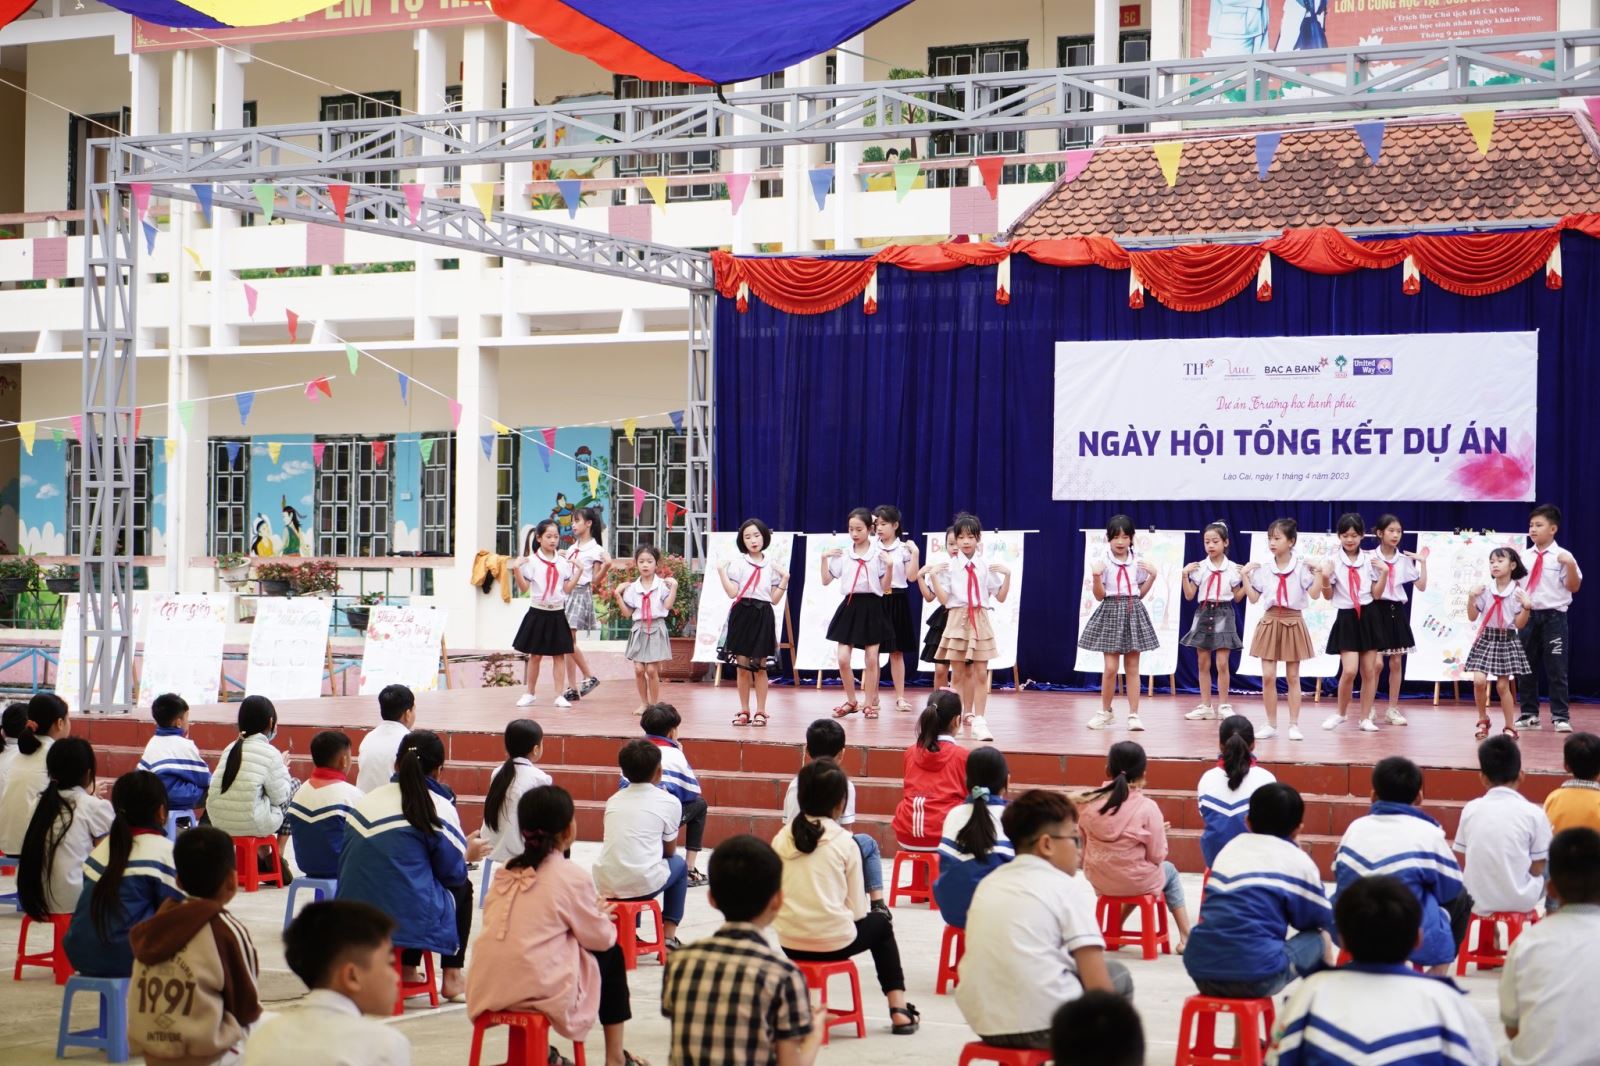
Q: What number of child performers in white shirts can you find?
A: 15